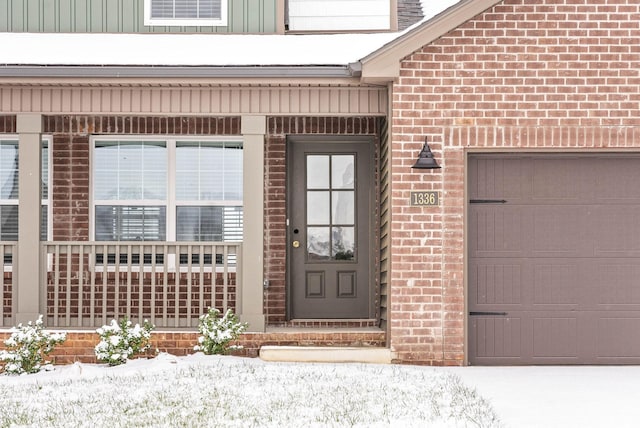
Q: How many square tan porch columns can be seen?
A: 2